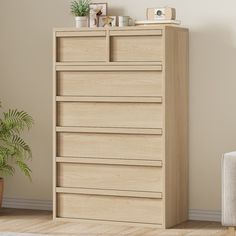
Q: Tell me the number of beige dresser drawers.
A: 7